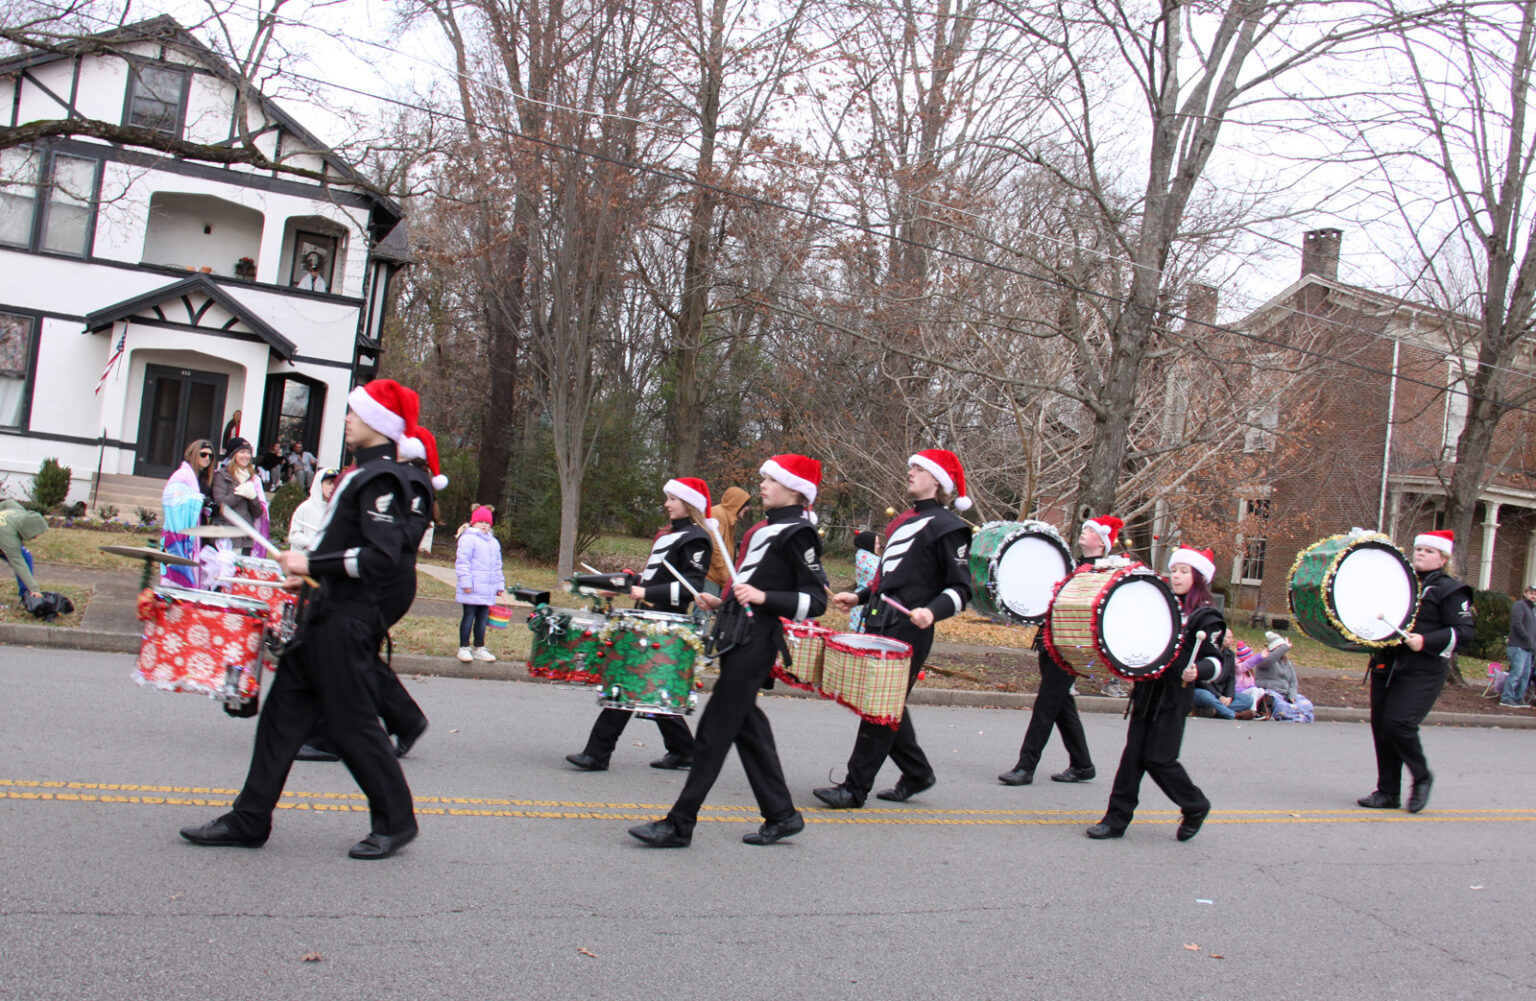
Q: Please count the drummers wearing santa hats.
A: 8